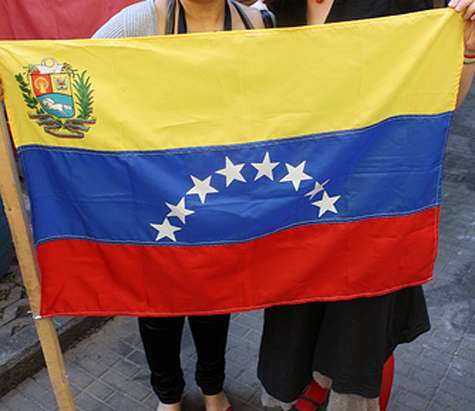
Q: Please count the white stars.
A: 8